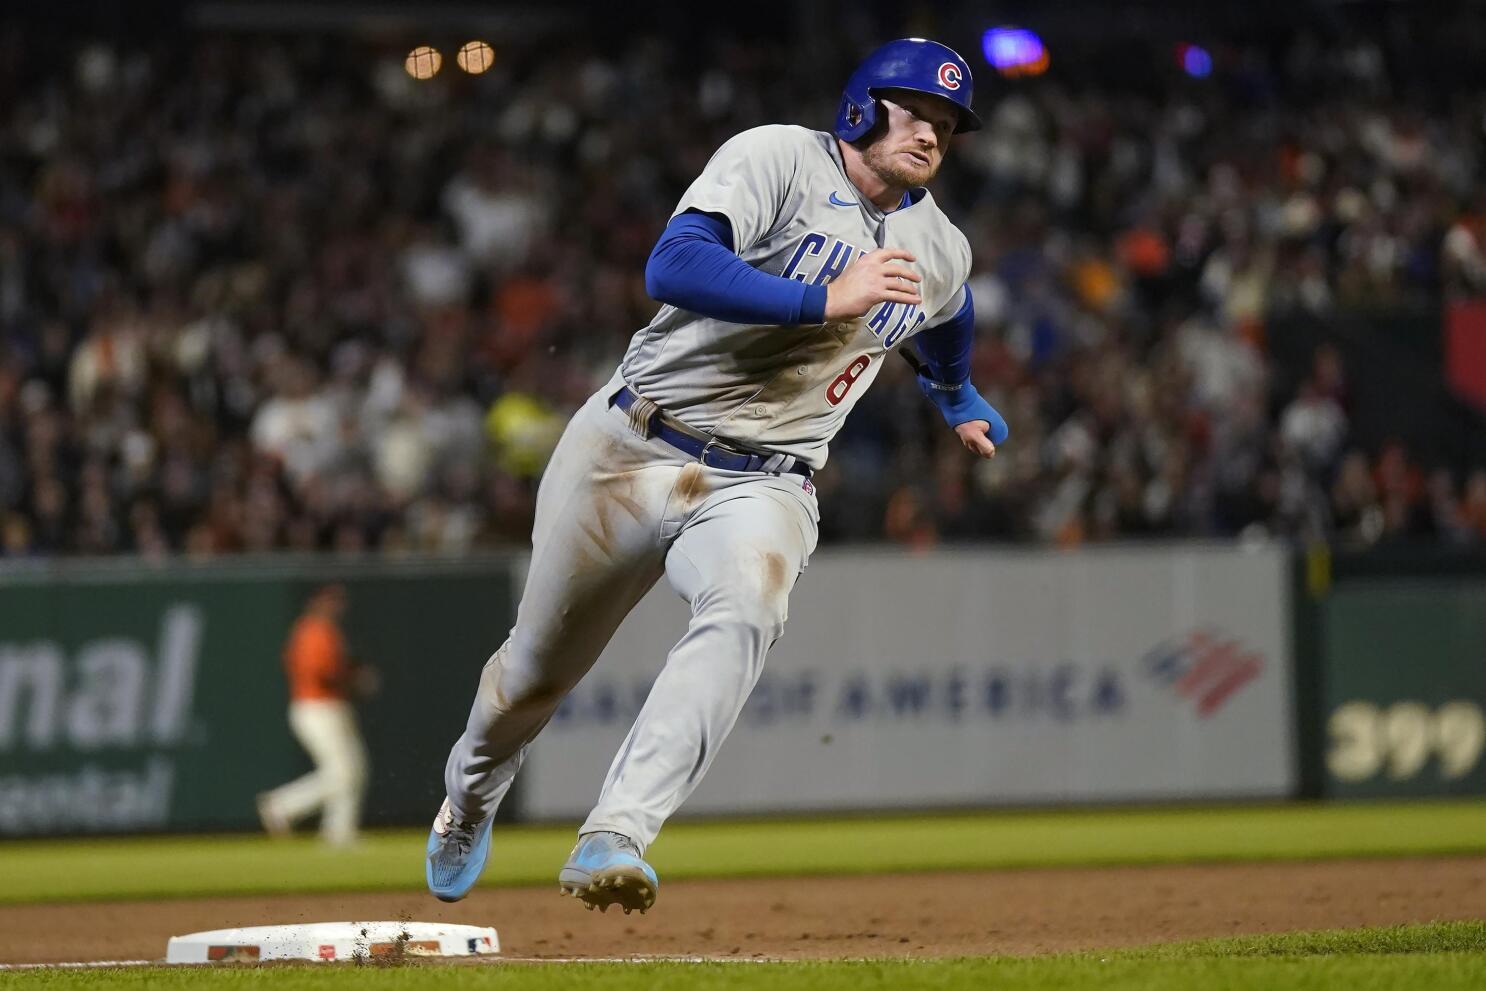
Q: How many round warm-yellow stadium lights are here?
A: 2